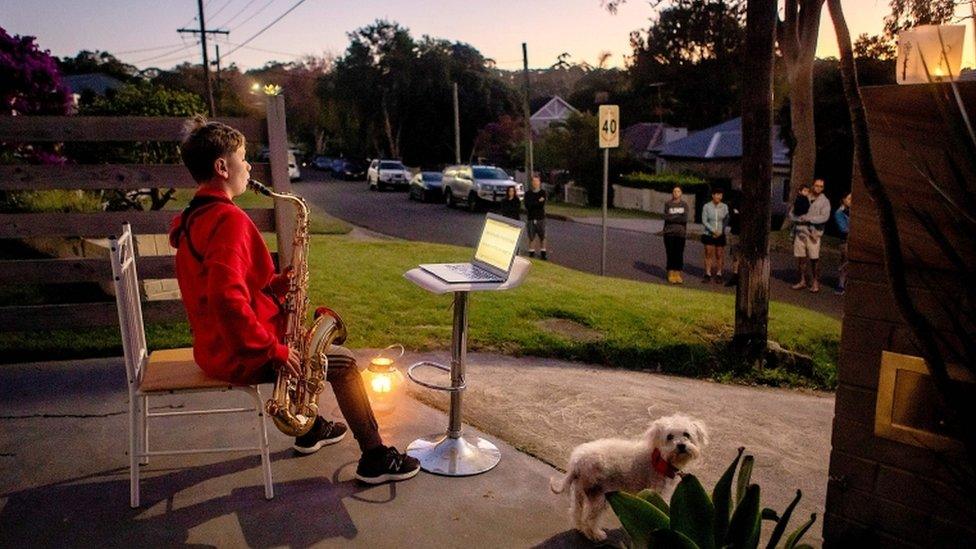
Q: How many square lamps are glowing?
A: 1